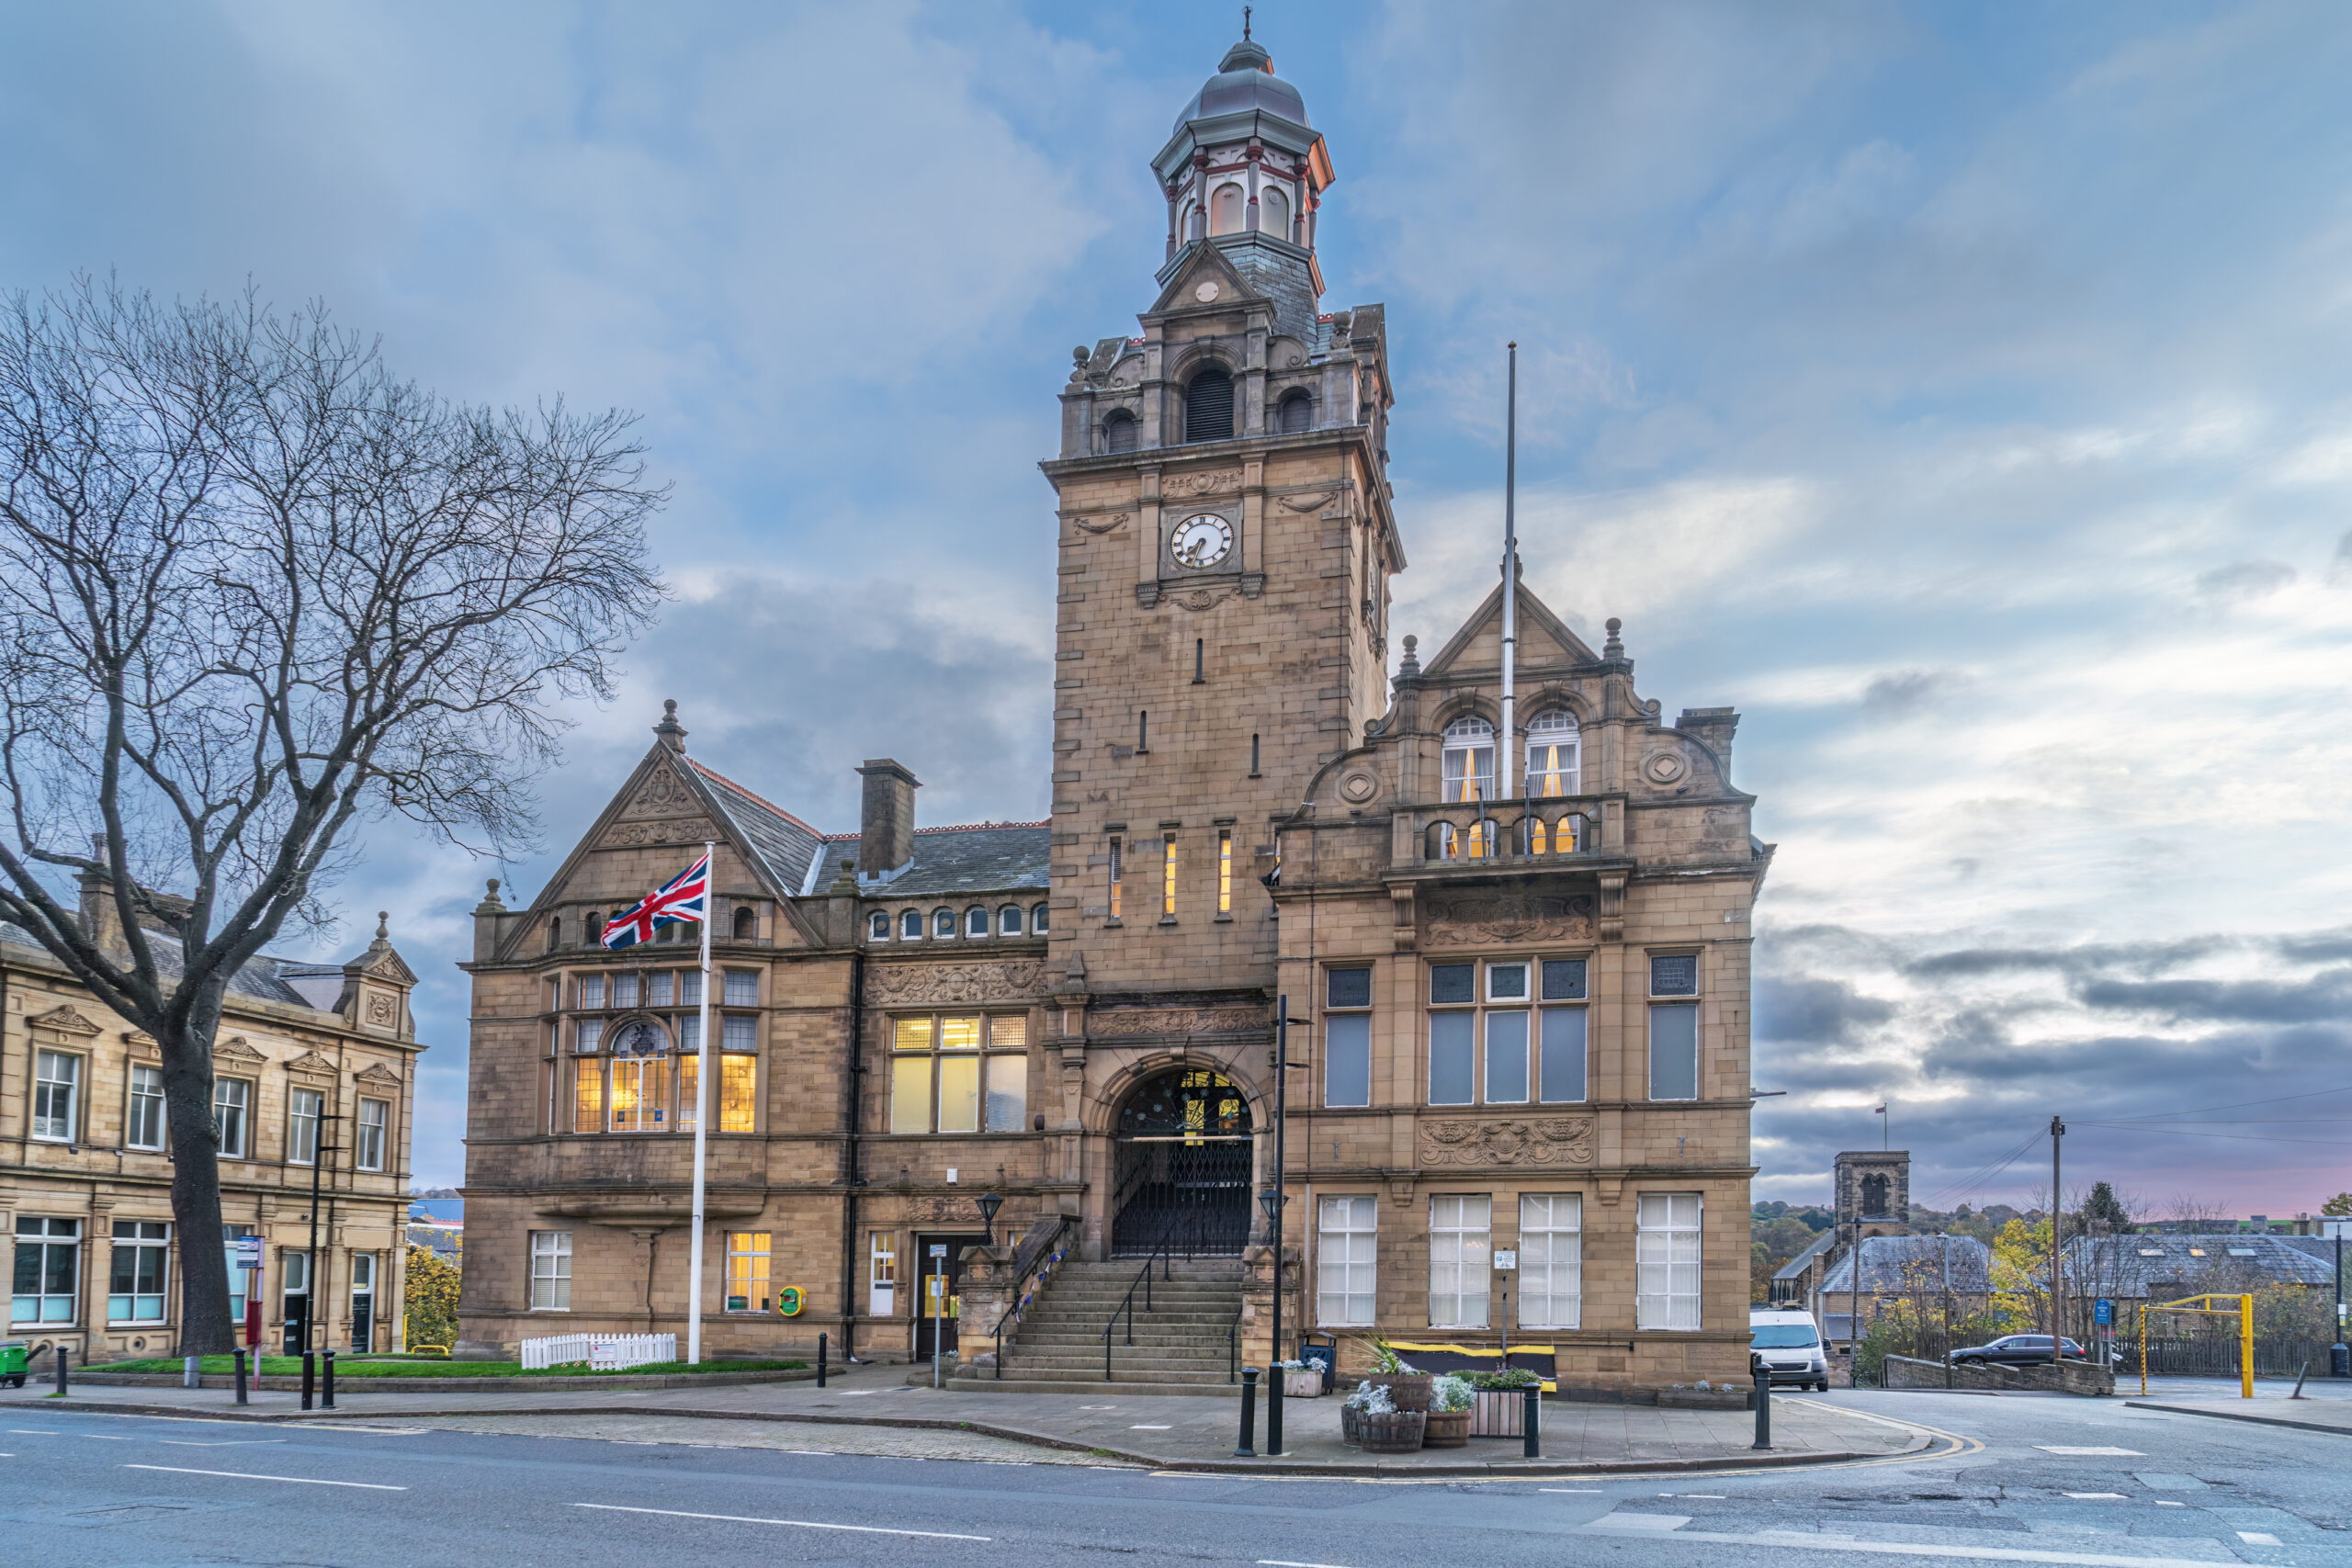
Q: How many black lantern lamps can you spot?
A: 2